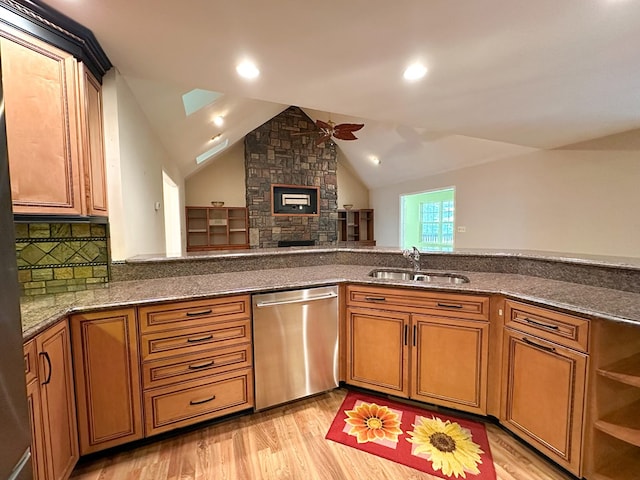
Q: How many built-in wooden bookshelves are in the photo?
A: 2